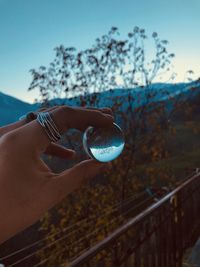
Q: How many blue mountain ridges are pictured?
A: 2